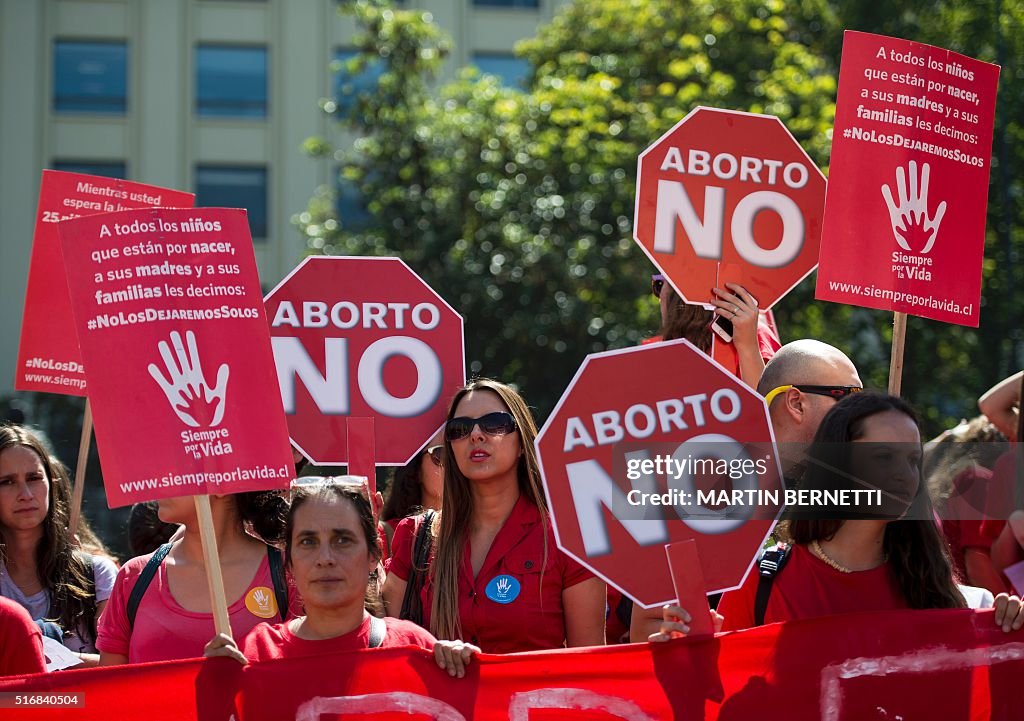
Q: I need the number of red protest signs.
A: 6